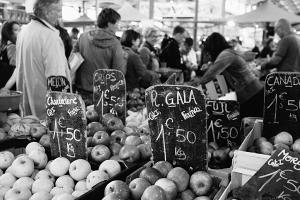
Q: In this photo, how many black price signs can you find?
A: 7